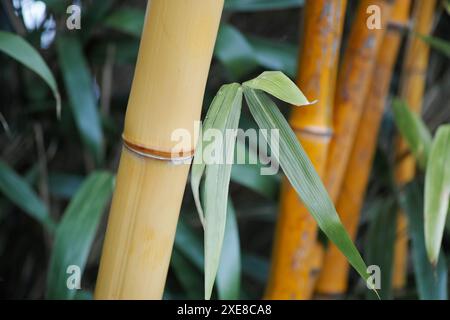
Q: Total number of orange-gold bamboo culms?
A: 4